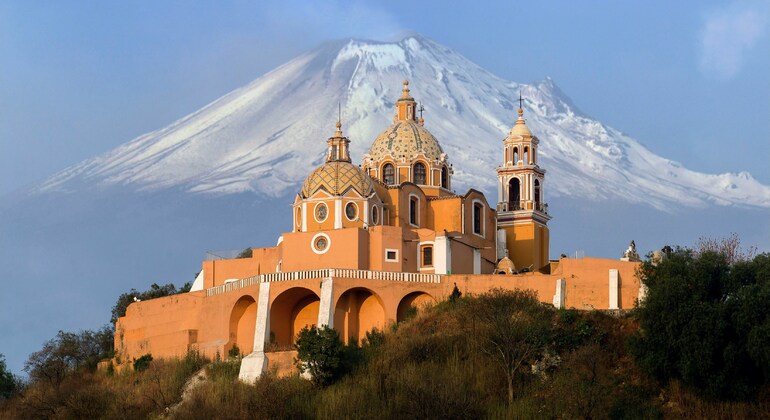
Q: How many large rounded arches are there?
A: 4